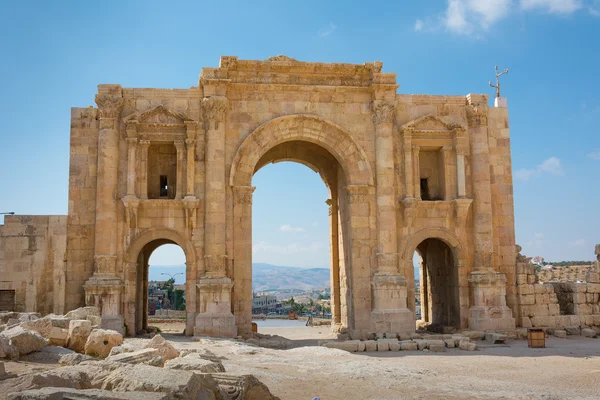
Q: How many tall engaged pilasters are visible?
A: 4